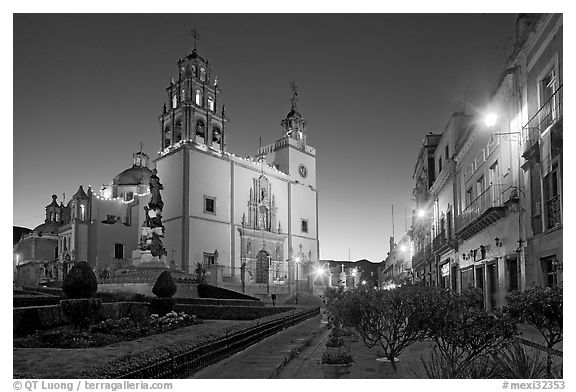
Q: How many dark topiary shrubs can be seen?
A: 2